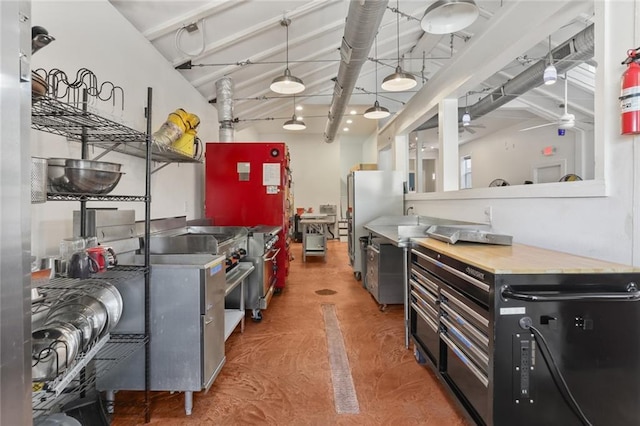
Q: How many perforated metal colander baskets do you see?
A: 1